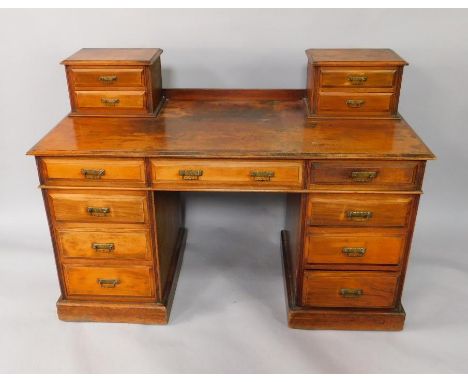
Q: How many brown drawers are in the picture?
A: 13